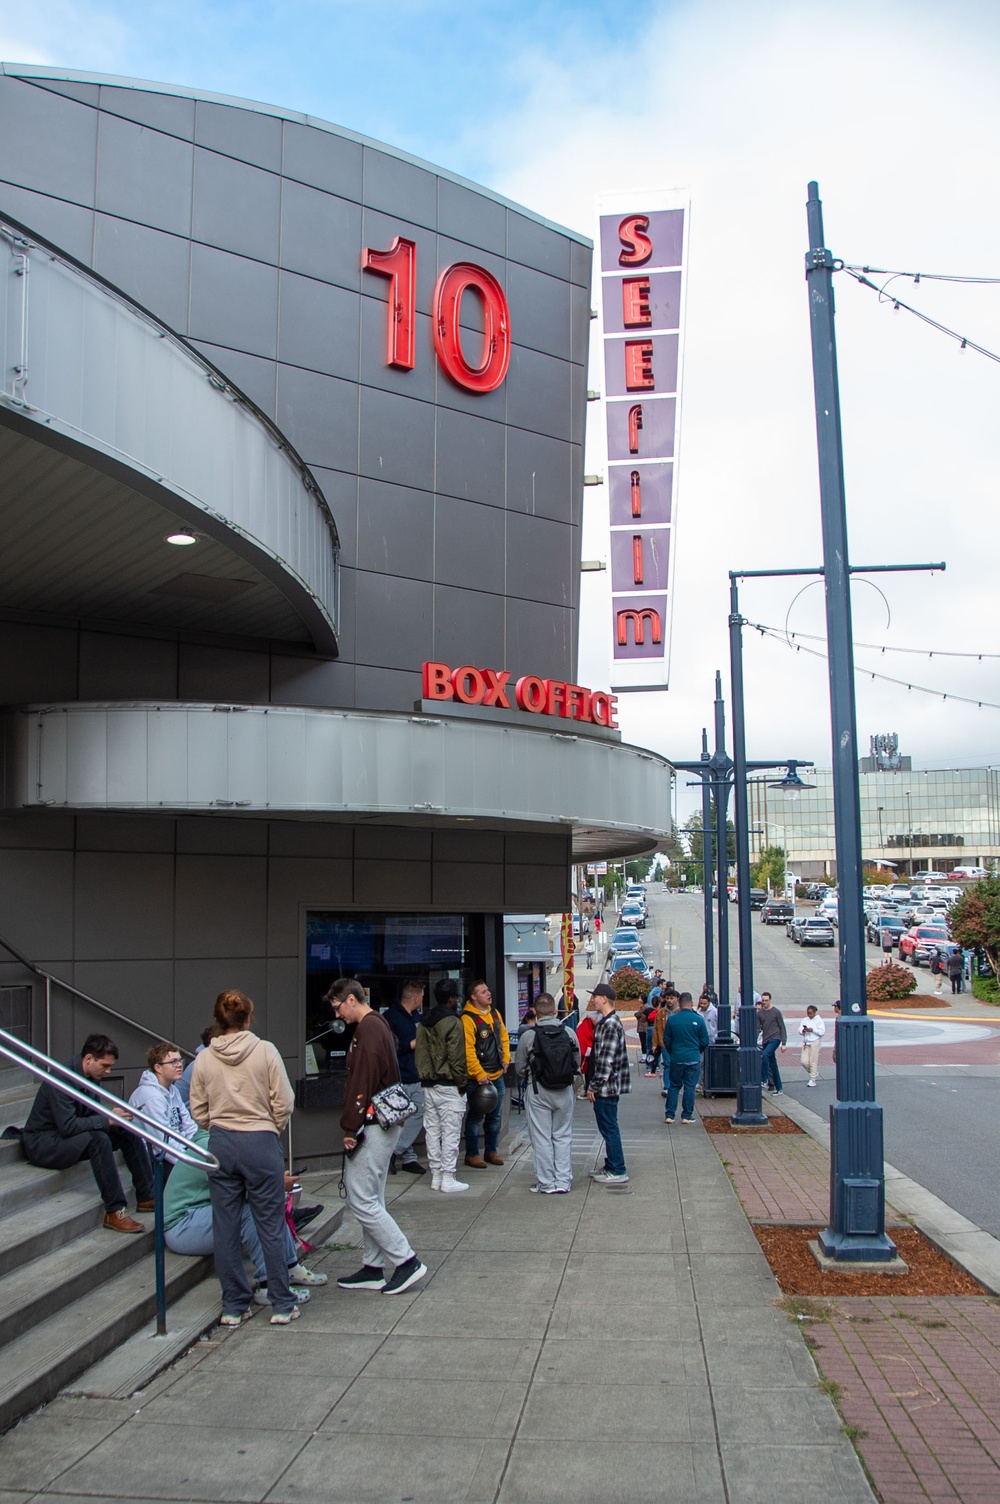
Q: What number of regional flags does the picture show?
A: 0